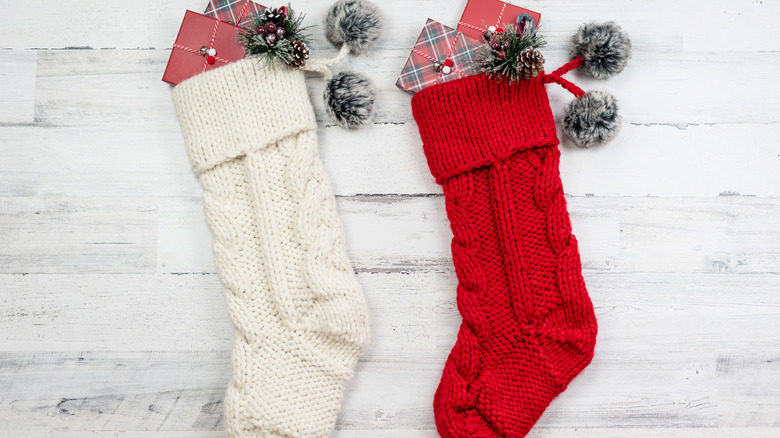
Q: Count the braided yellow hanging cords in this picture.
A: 0